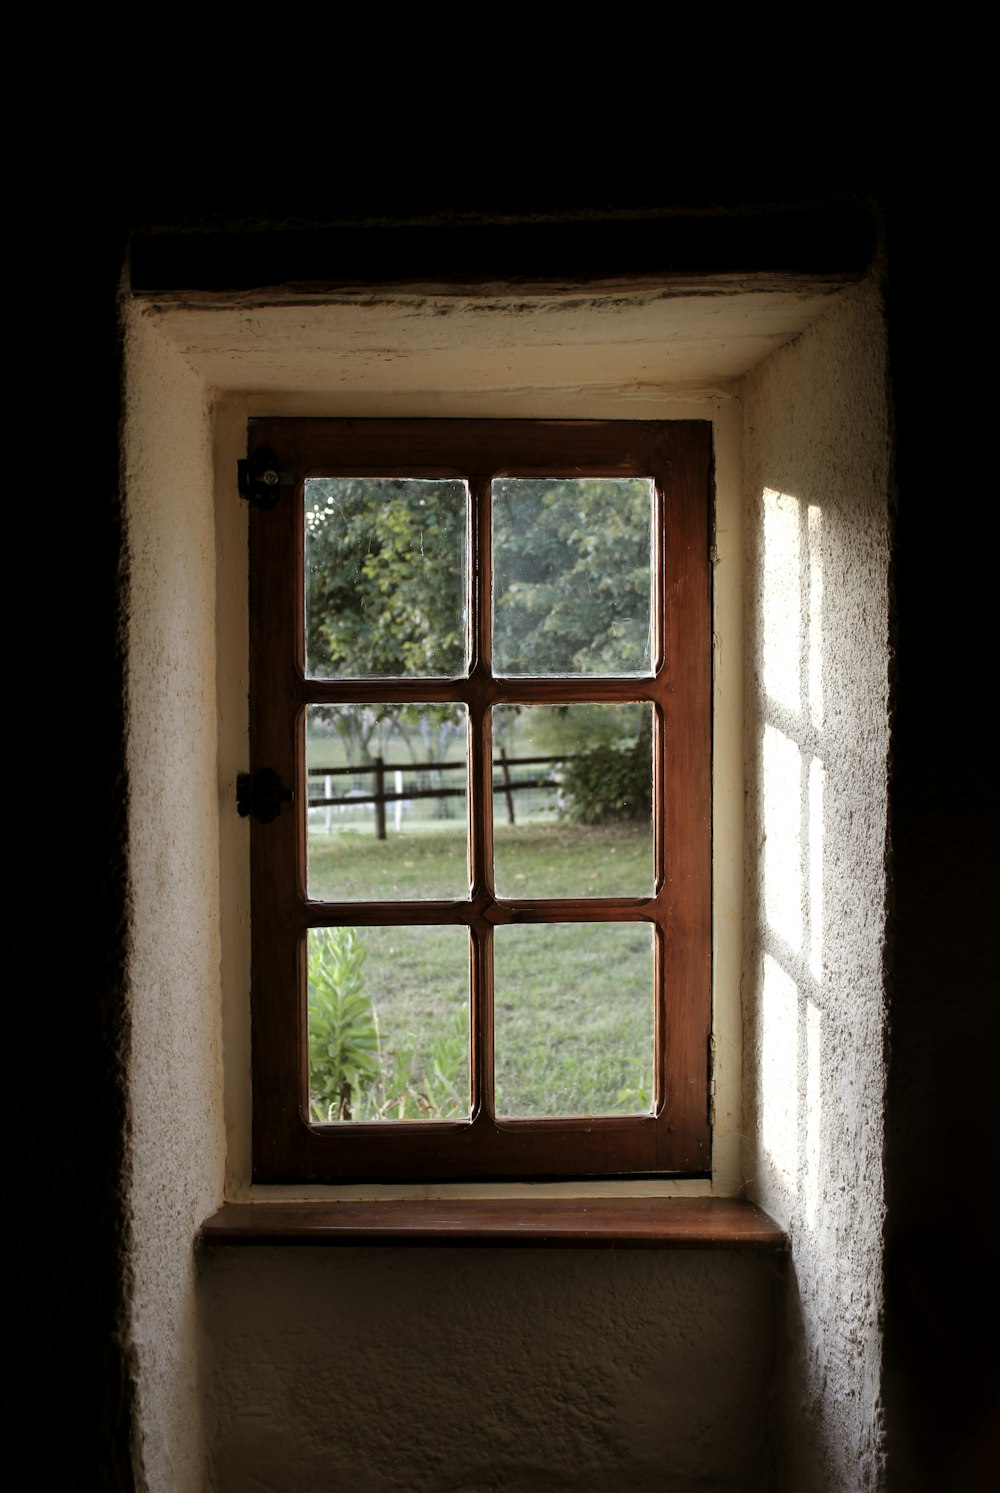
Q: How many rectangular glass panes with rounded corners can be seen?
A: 6